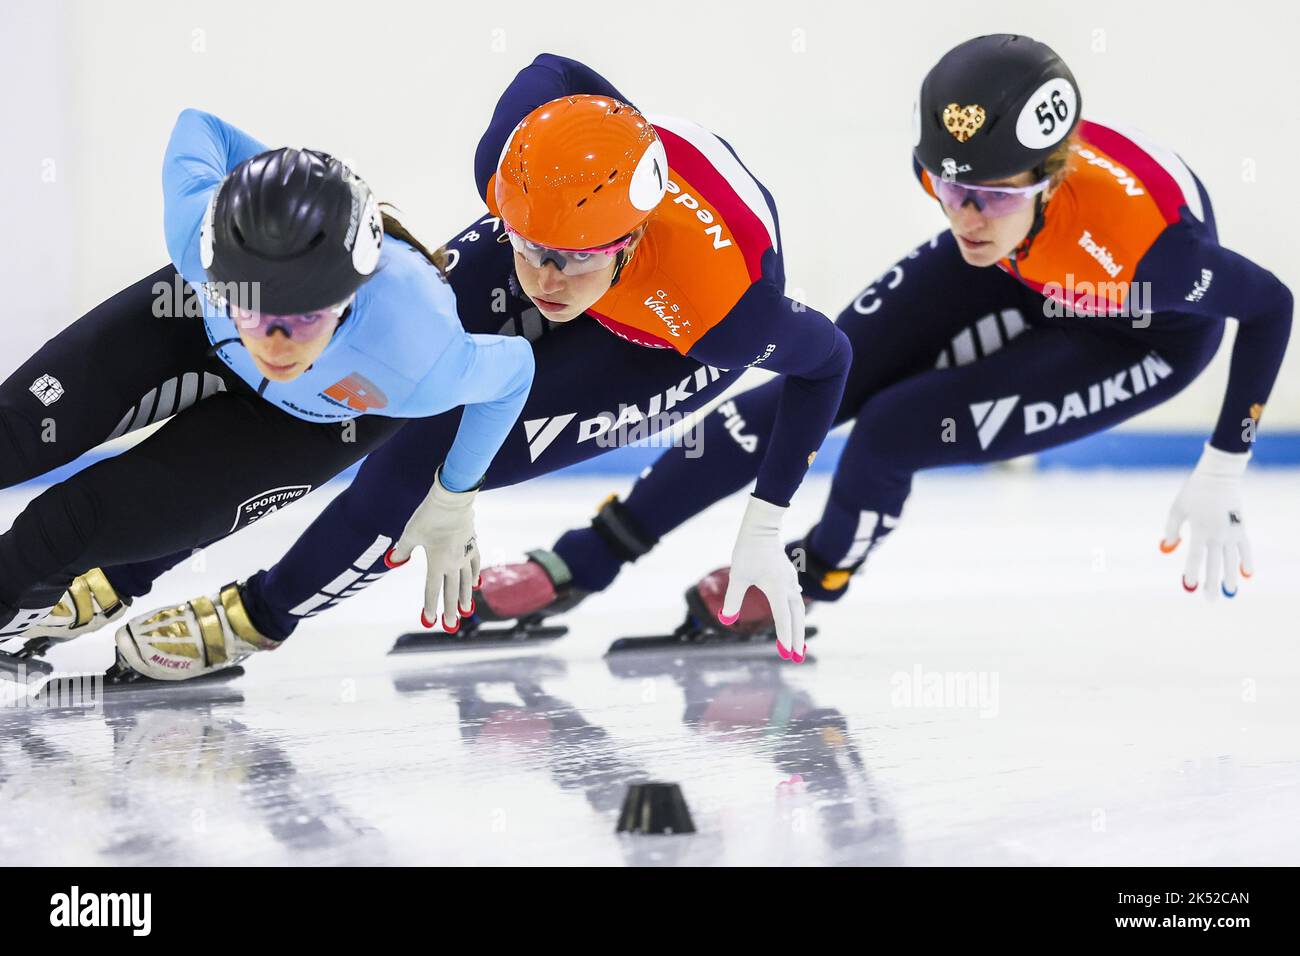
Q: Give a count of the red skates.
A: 2